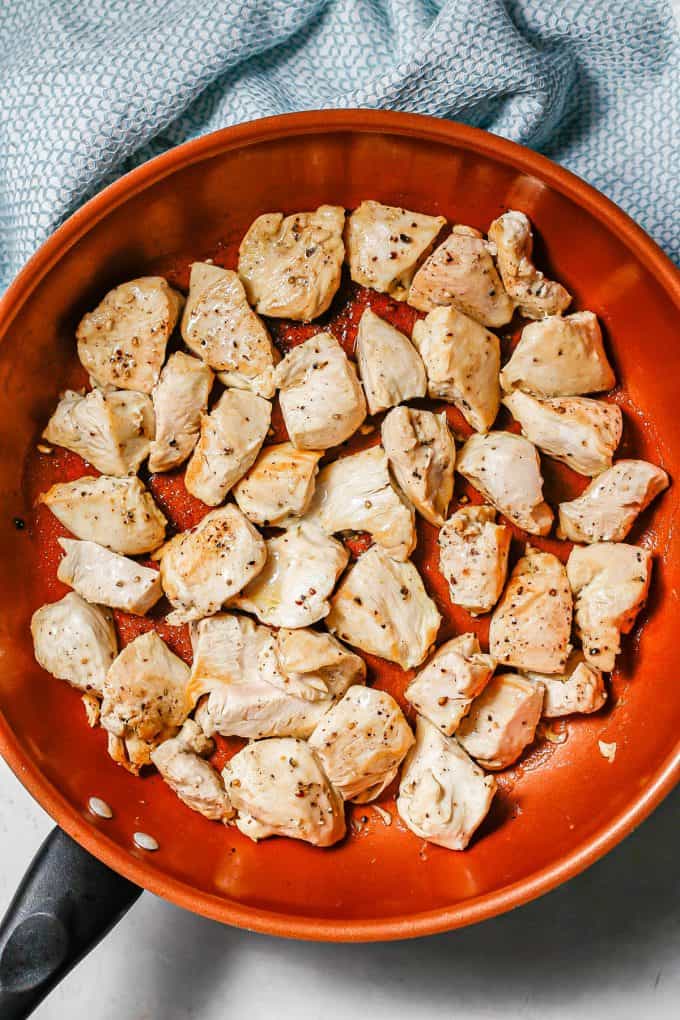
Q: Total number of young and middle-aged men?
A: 0